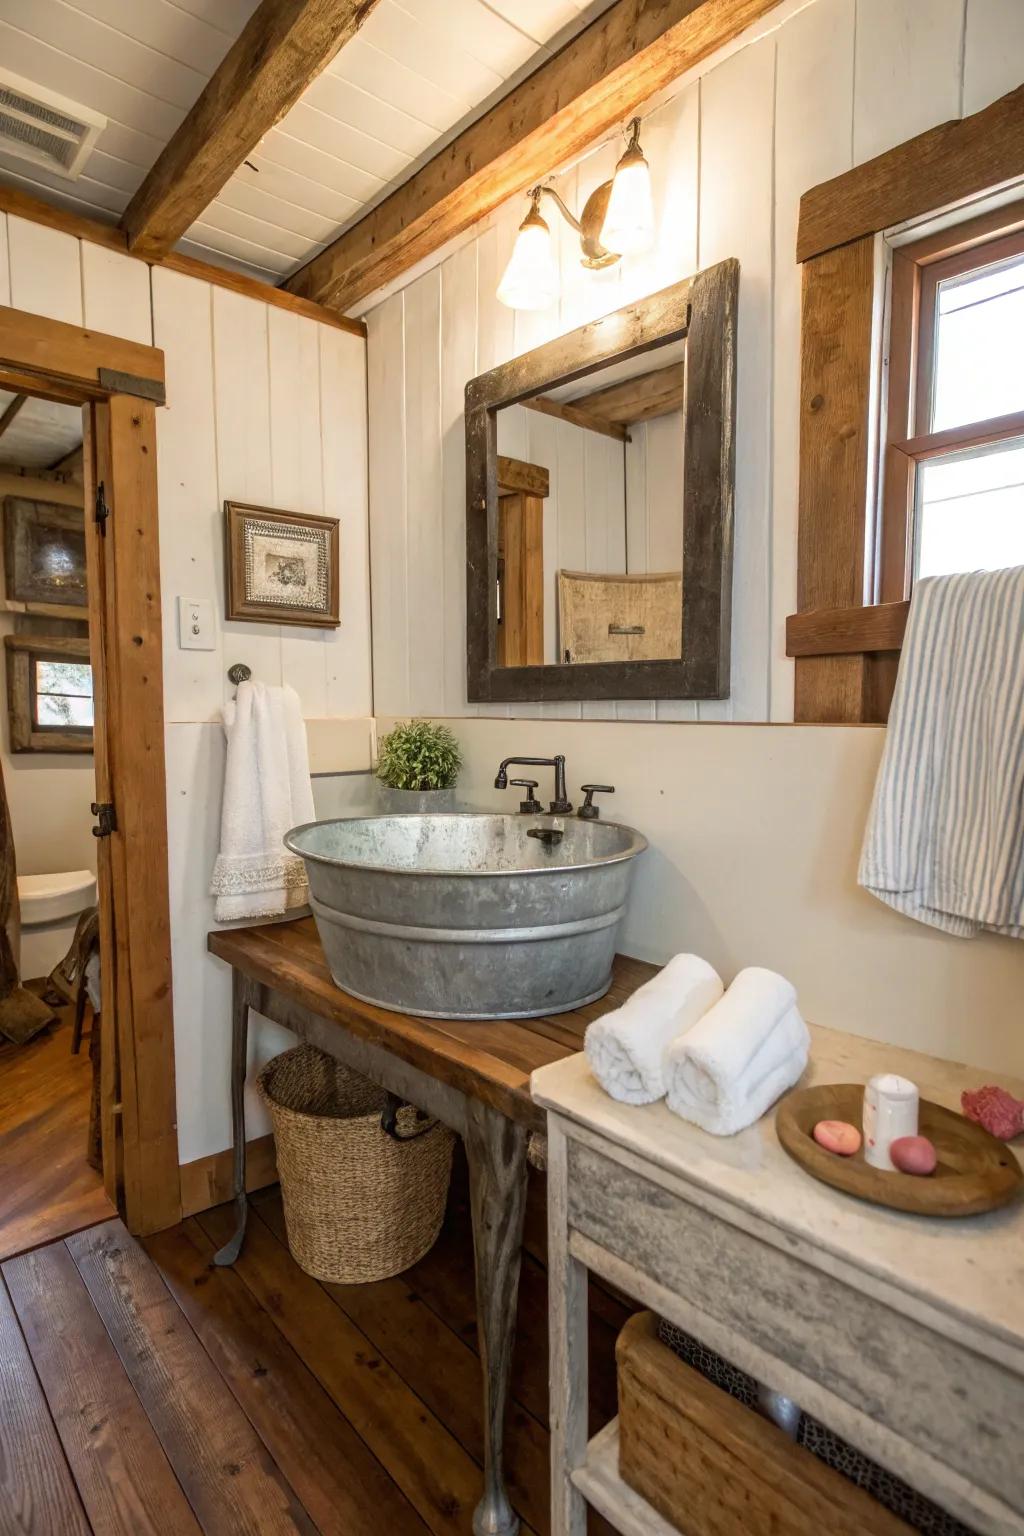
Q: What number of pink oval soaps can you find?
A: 2